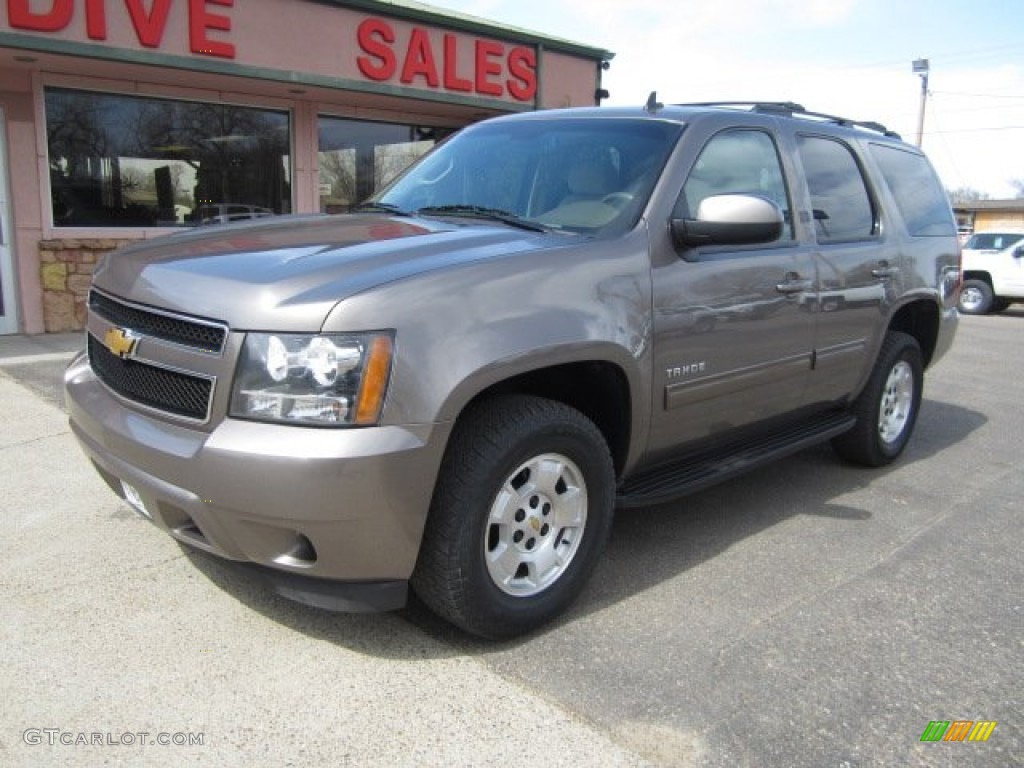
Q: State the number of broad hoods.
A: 1